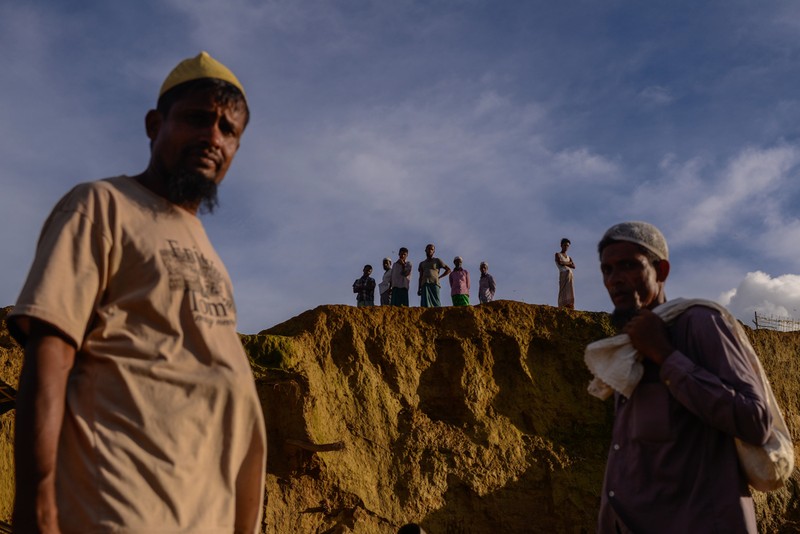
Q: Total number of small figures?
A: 7